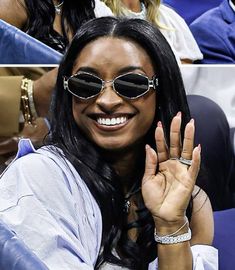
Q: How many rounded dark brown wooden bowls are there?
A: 0